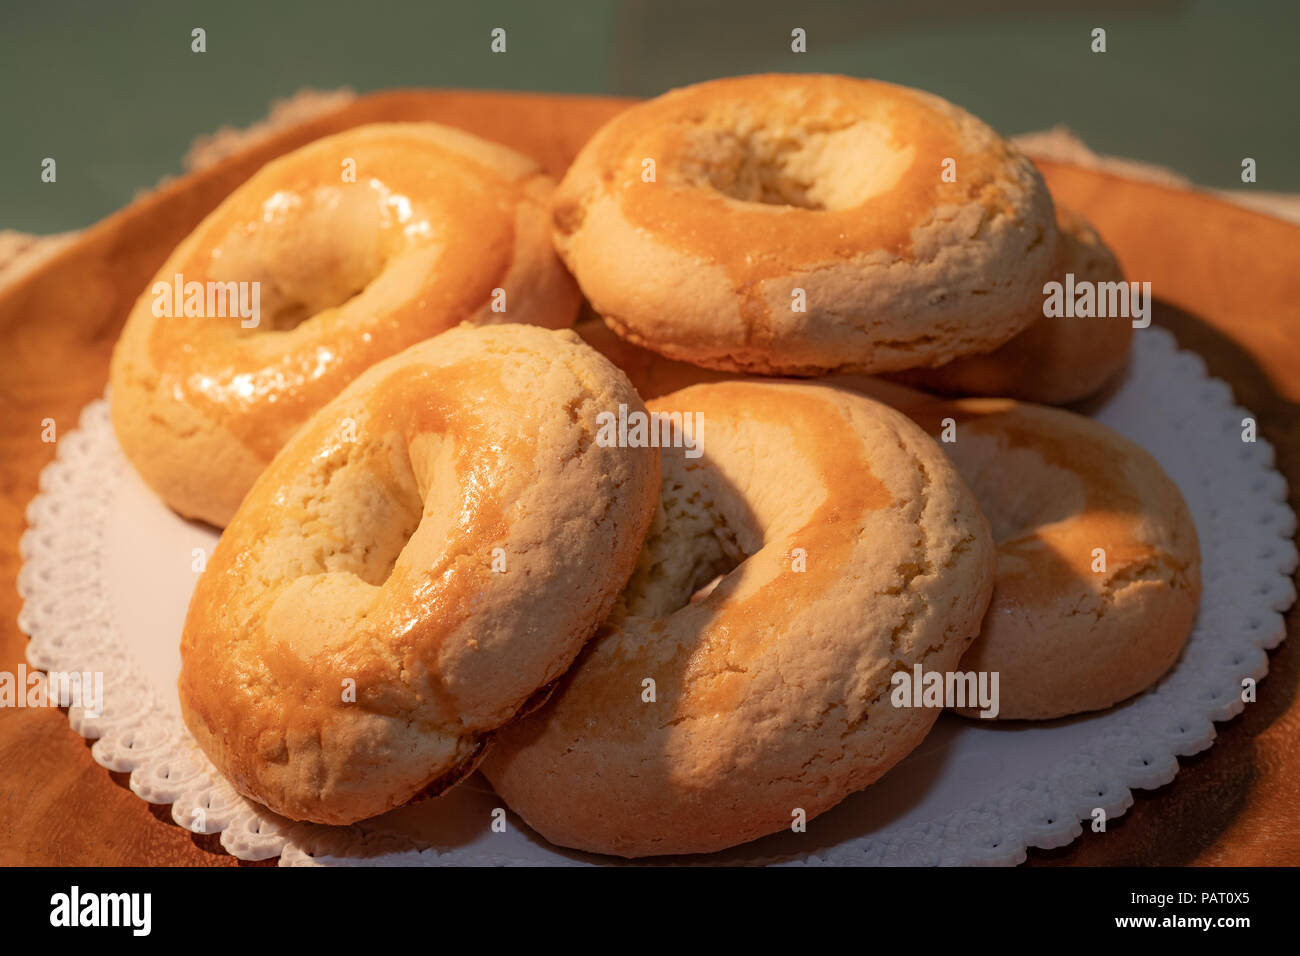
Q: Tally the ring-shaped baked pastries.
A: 6